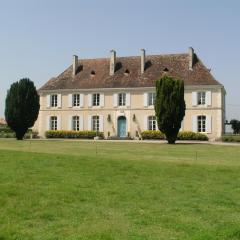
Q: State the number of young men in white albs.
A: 0